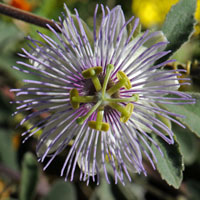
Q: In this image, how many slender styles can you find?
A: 3